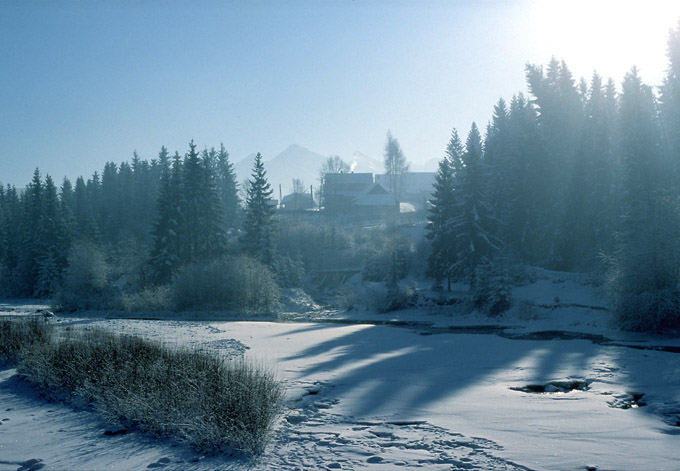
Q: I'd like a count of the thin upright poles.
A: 2